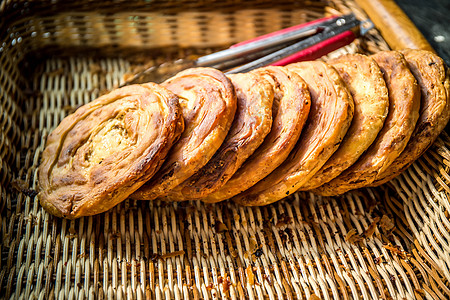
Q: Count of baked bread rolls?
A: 8